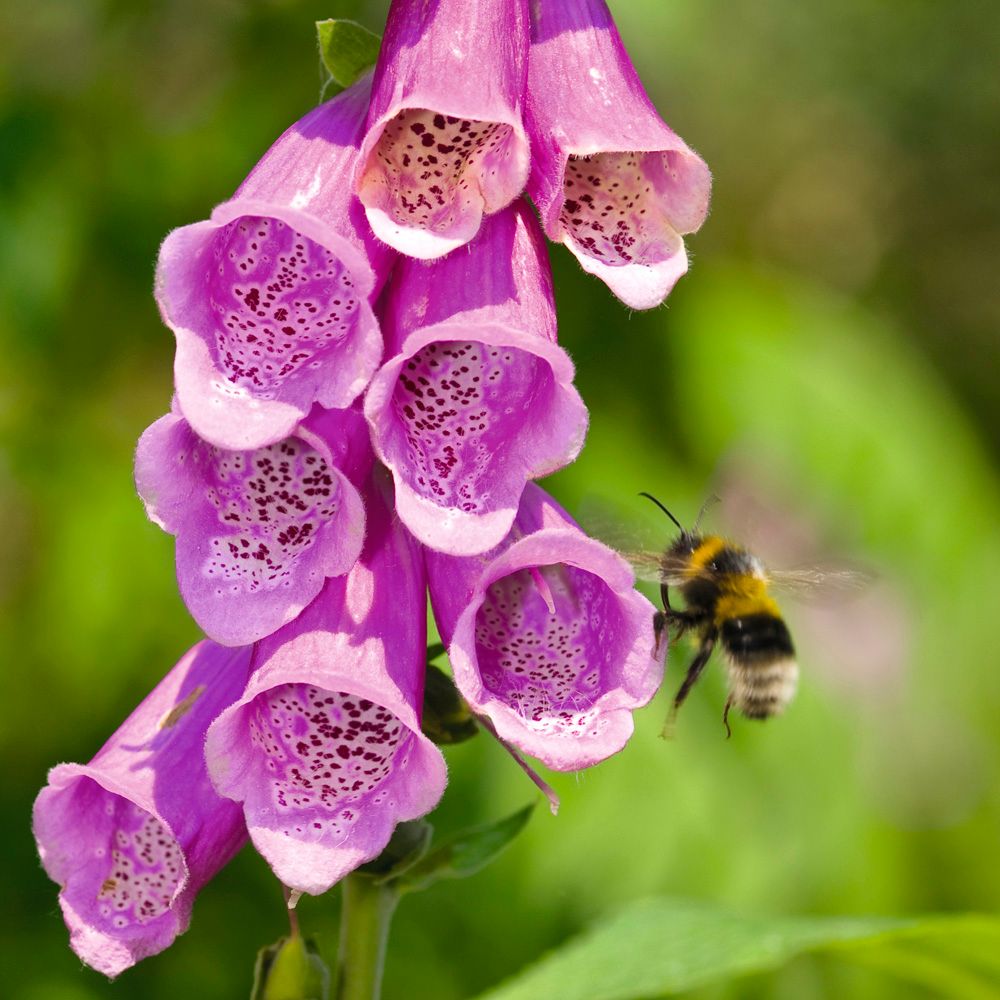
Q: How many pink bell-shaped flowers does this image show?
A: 8